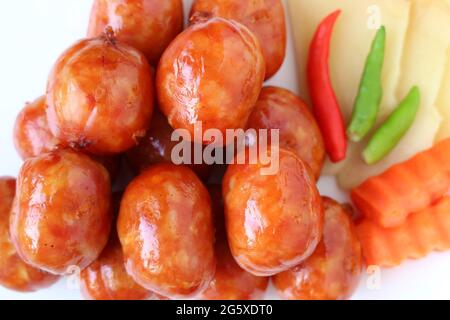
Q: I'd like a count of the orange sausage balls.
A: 14